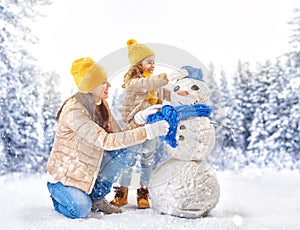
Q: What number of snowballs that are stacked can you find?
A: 3